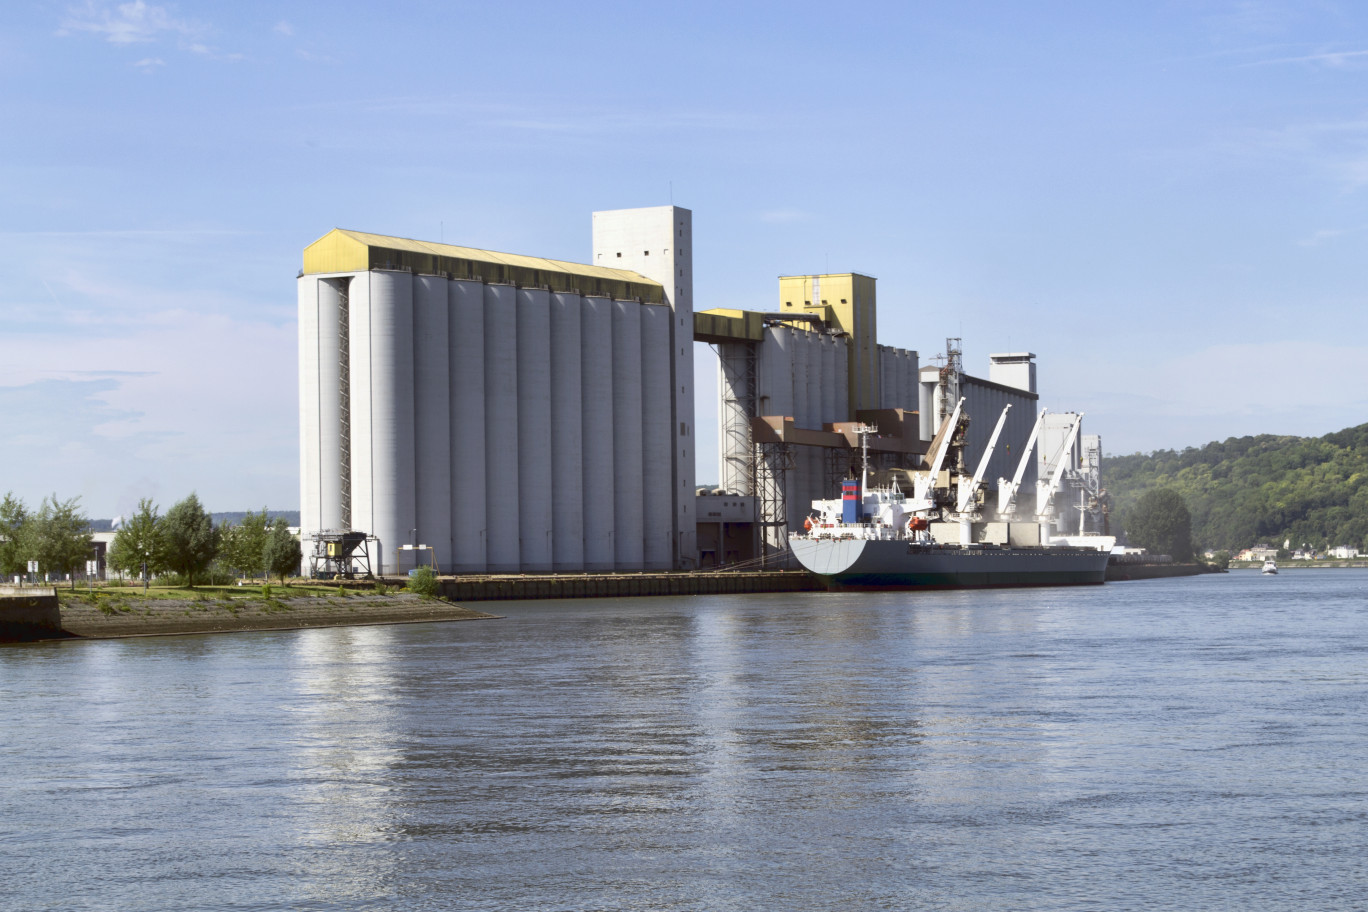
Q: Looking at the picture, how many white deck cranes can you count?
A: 4